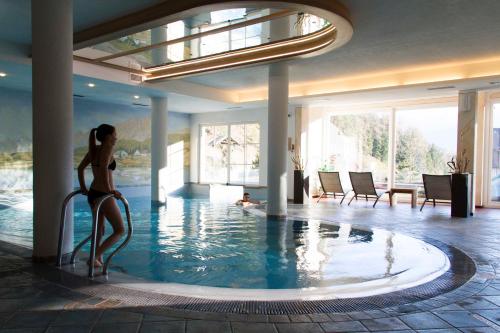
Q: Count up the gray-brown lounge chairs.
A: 3